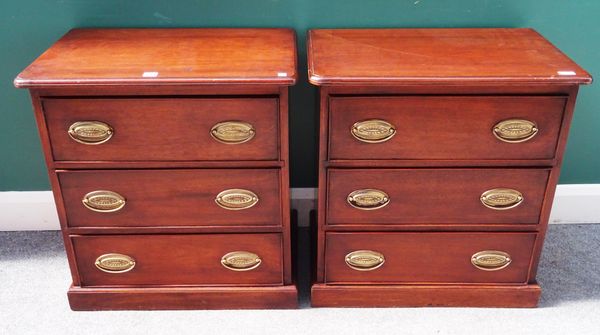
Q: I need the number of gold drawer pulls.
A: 12